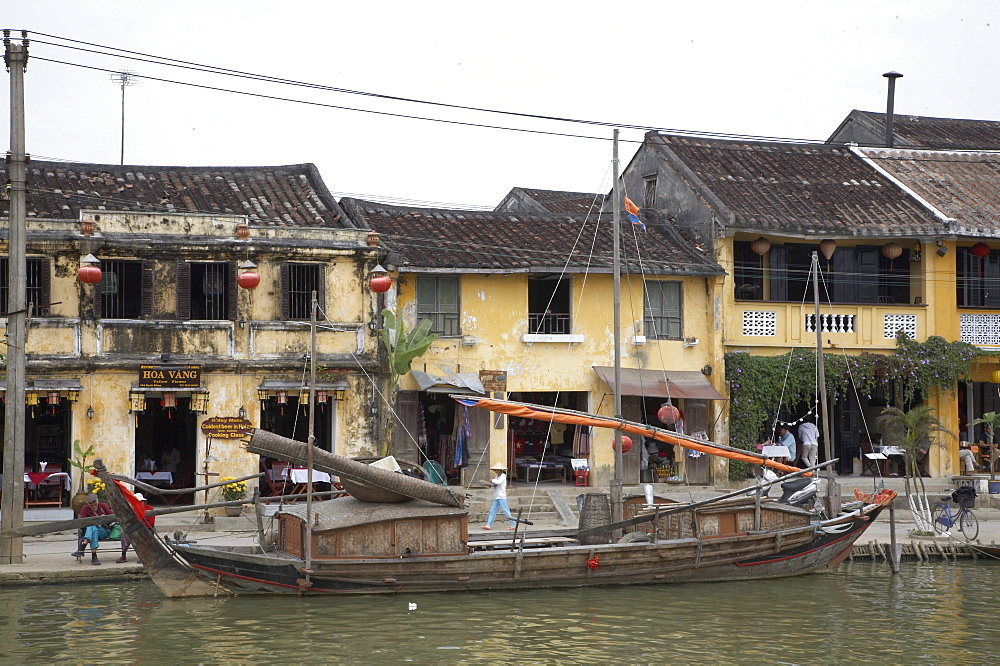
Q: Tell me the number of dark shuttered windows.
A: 4